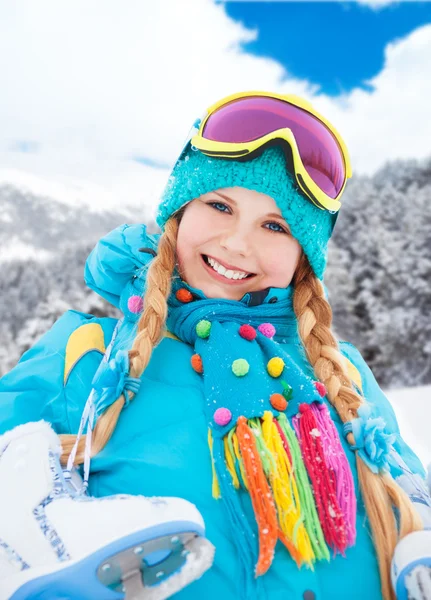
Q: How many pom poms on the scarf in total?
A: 11